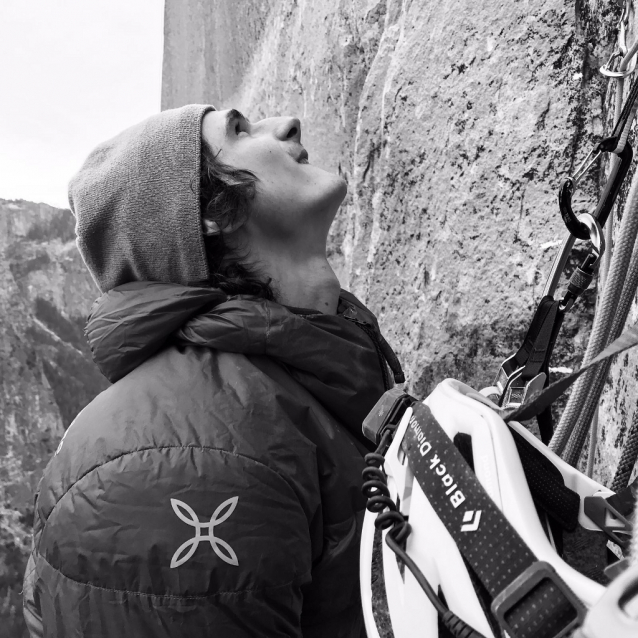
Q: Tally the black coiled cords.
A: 1